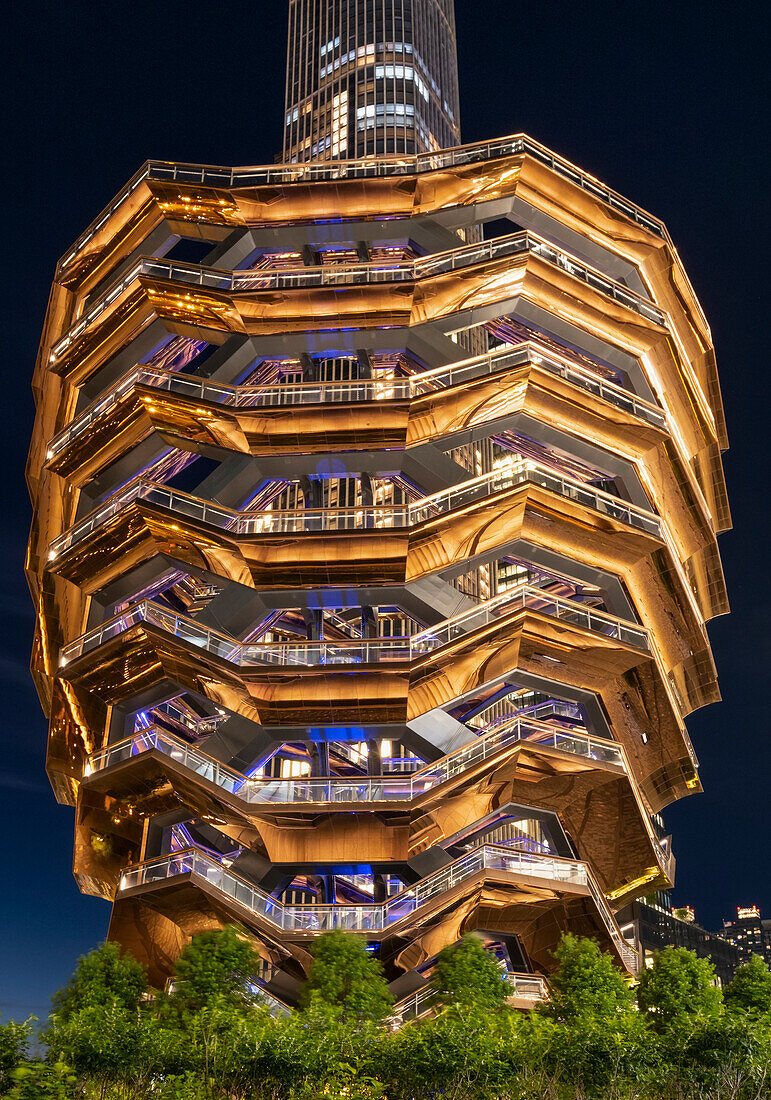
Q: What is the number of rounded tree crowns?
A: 7